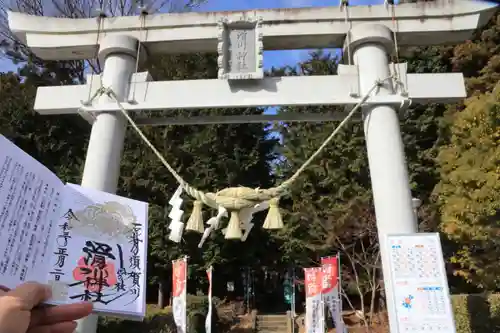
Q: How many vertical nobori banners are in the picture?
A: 4